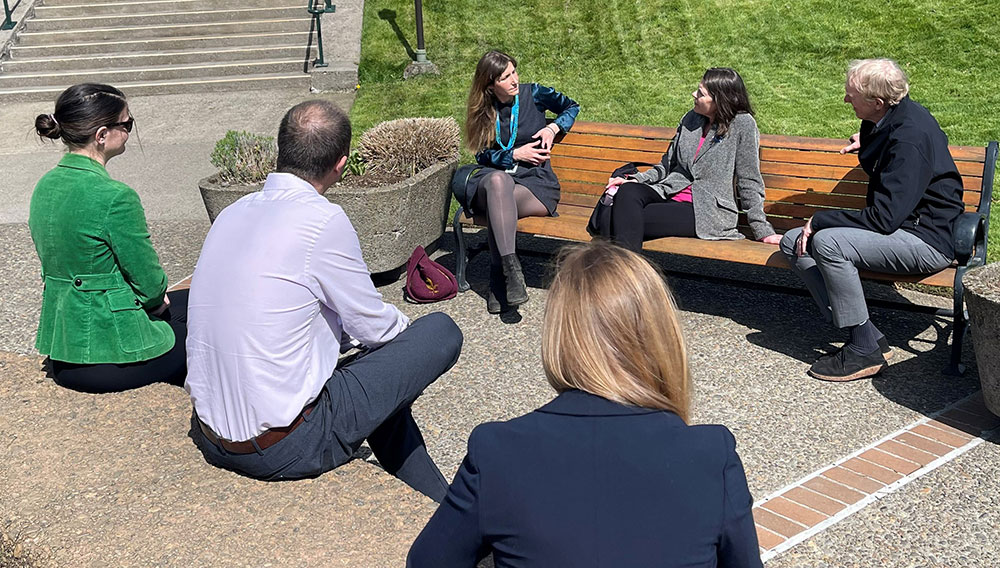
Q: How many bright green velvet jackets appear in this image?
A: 1